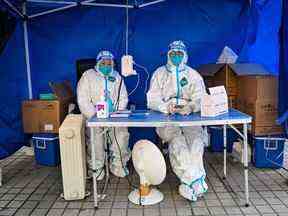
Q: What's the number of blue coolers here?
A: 3